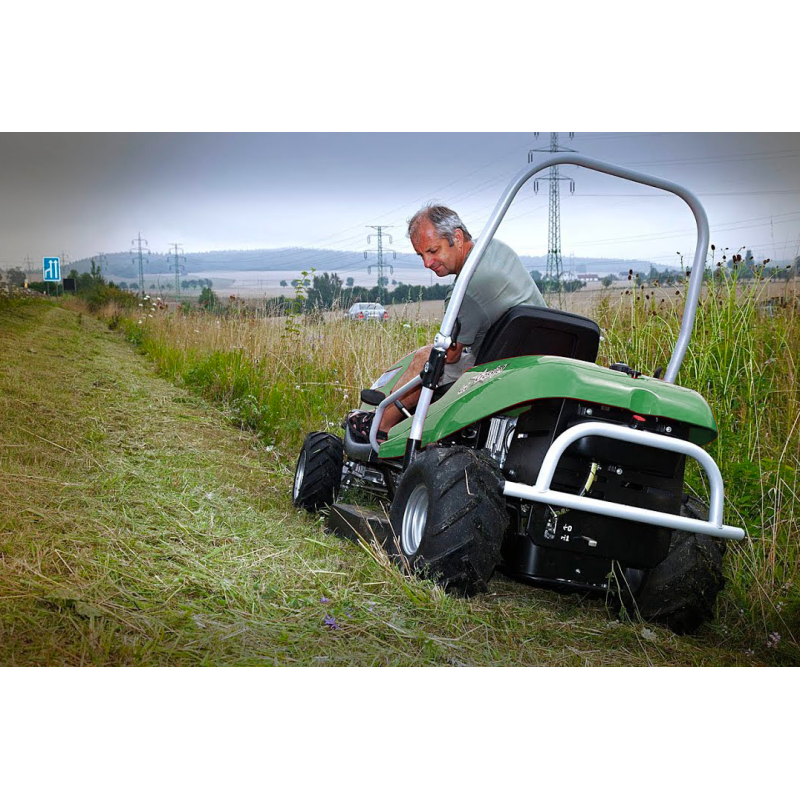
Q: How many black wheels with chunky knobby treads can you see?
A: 3